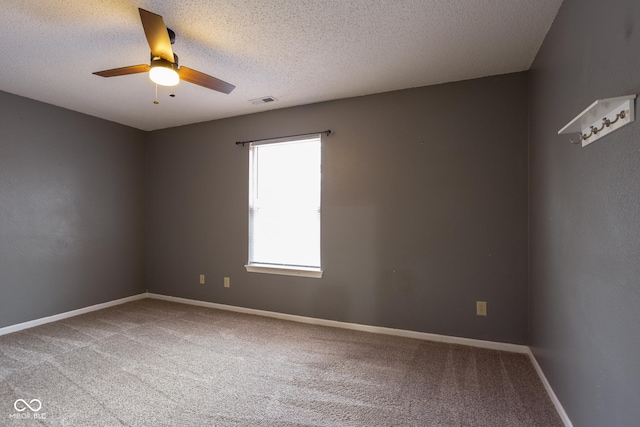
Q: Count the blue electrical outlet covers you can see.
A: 0